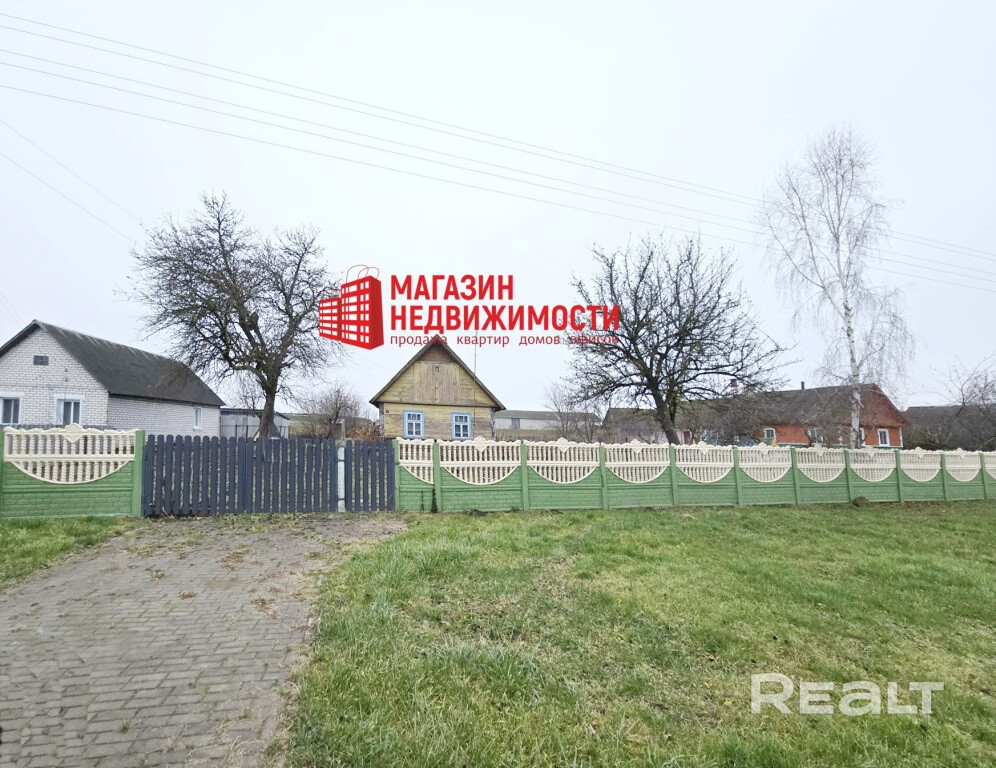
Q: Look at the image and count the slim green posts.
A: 13